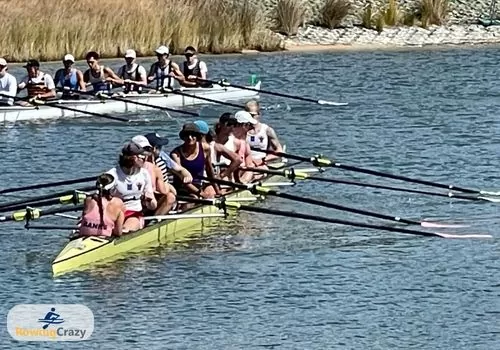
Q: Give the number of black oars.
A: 12